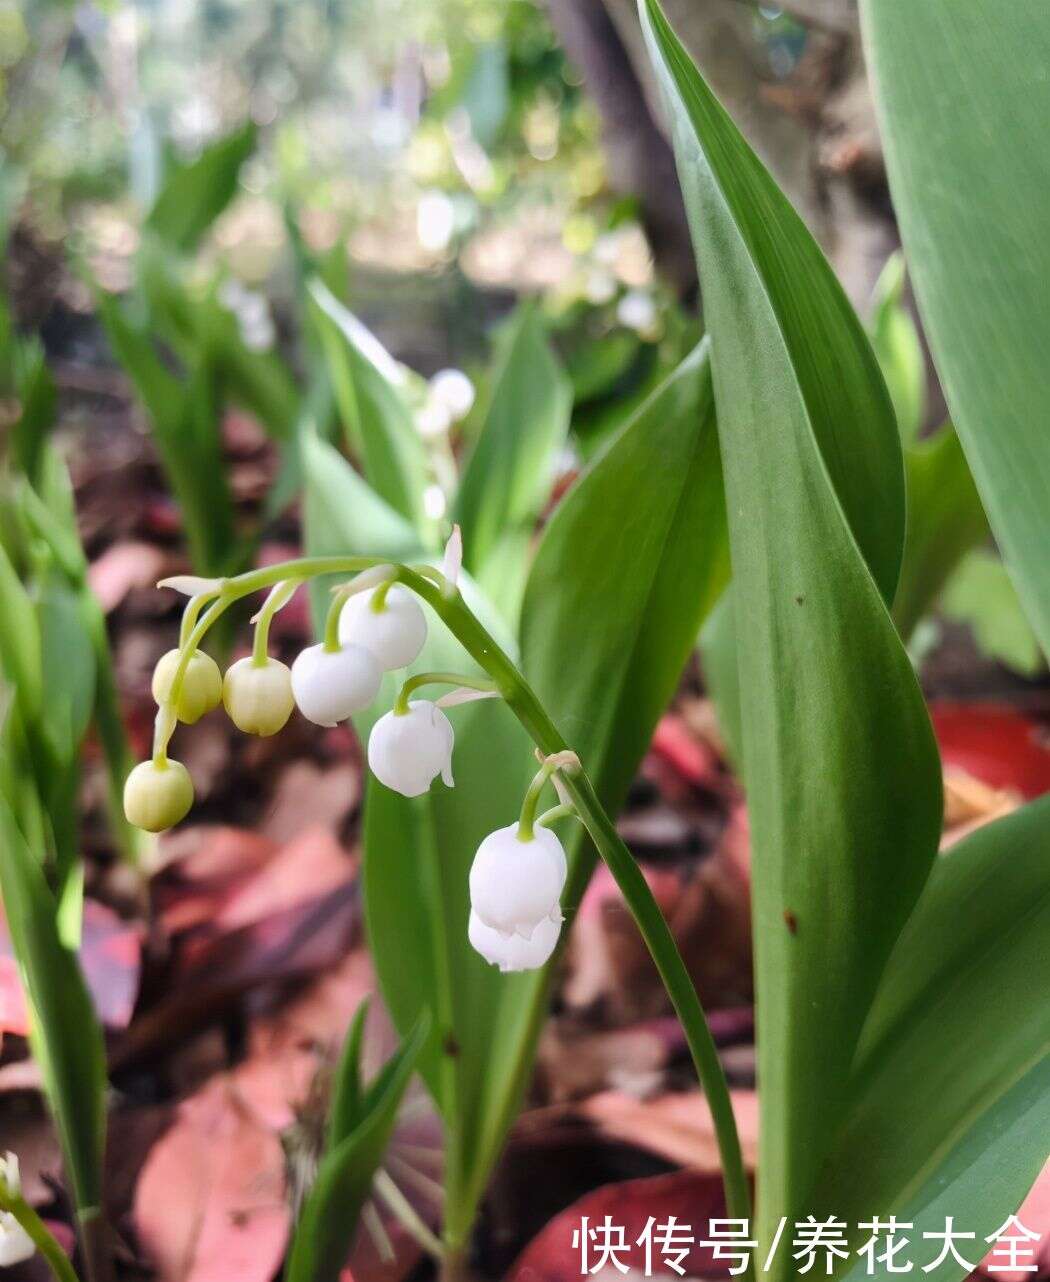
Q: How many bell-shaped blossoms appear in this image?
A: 8